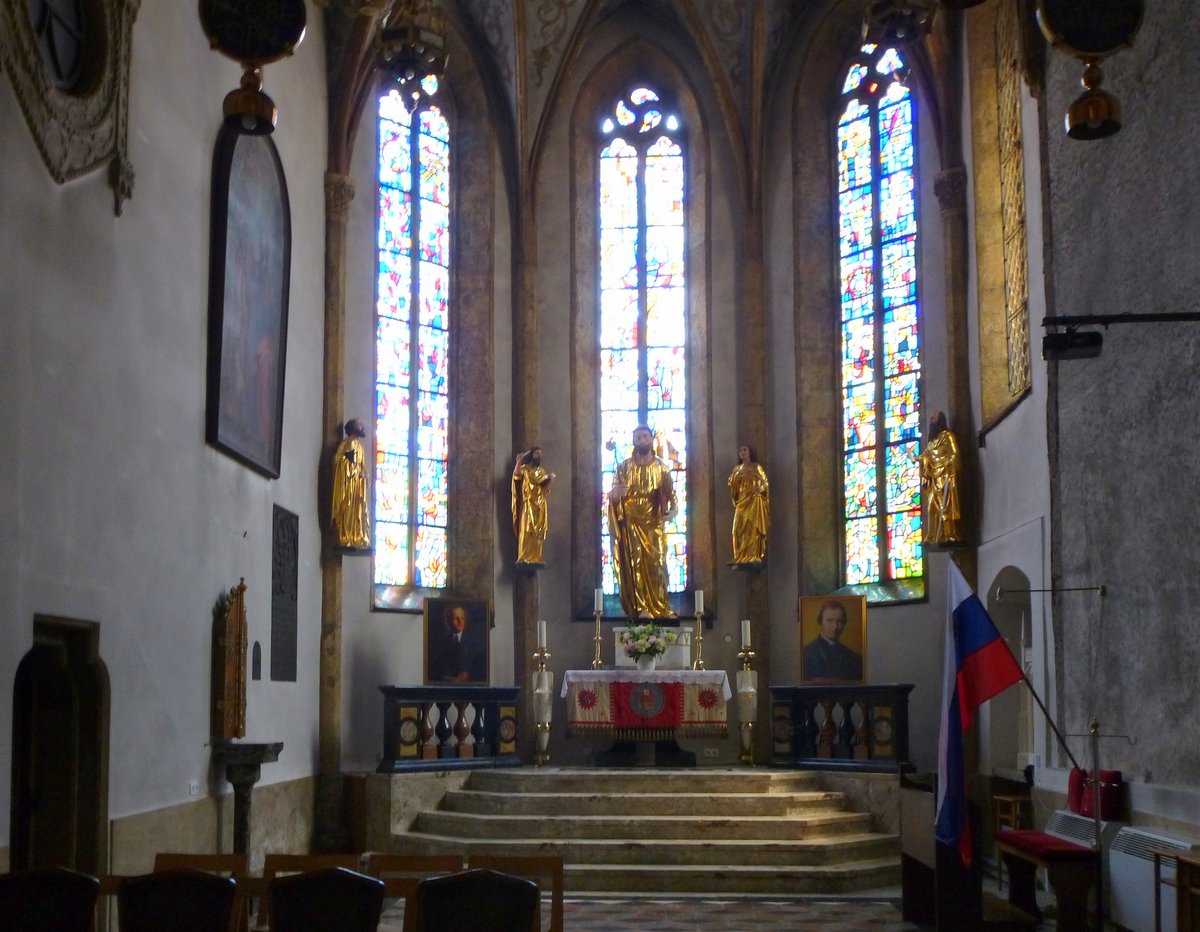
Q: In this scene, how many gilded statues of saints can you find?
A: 5